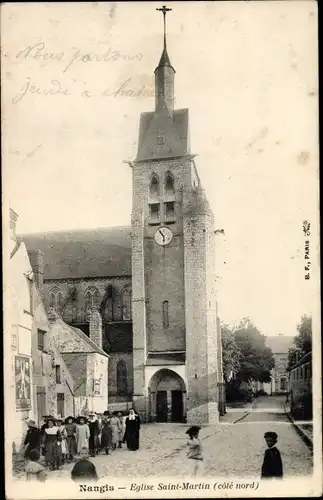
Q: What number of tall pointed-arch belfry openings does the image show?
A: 2